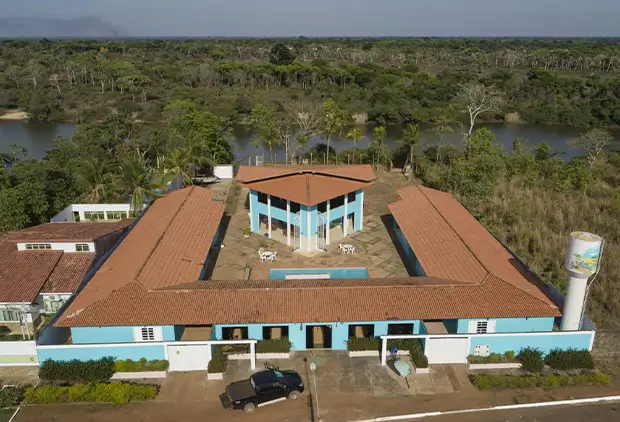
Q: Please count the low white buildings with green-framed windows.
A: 2